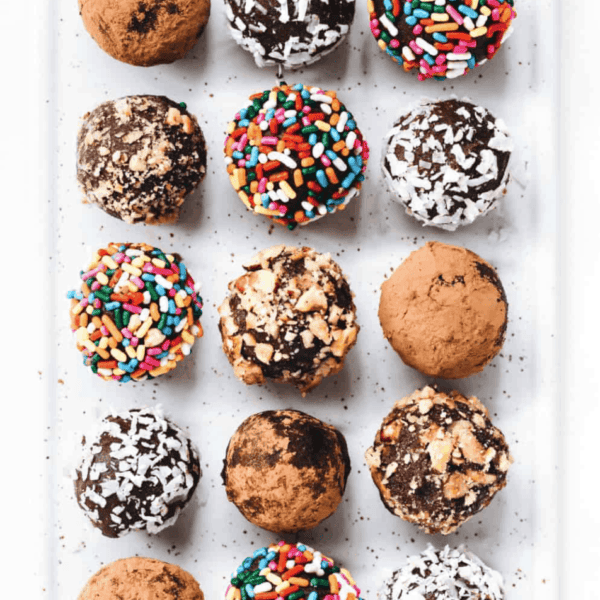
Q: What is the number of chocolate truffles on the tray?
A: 15